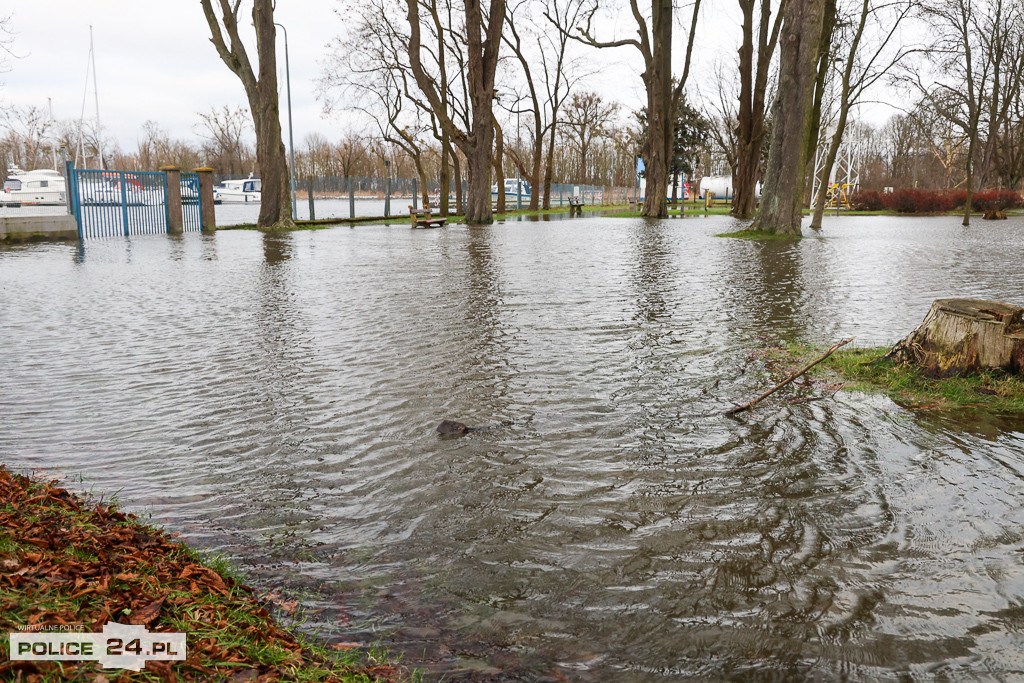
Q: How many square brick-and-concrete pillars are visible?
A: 2